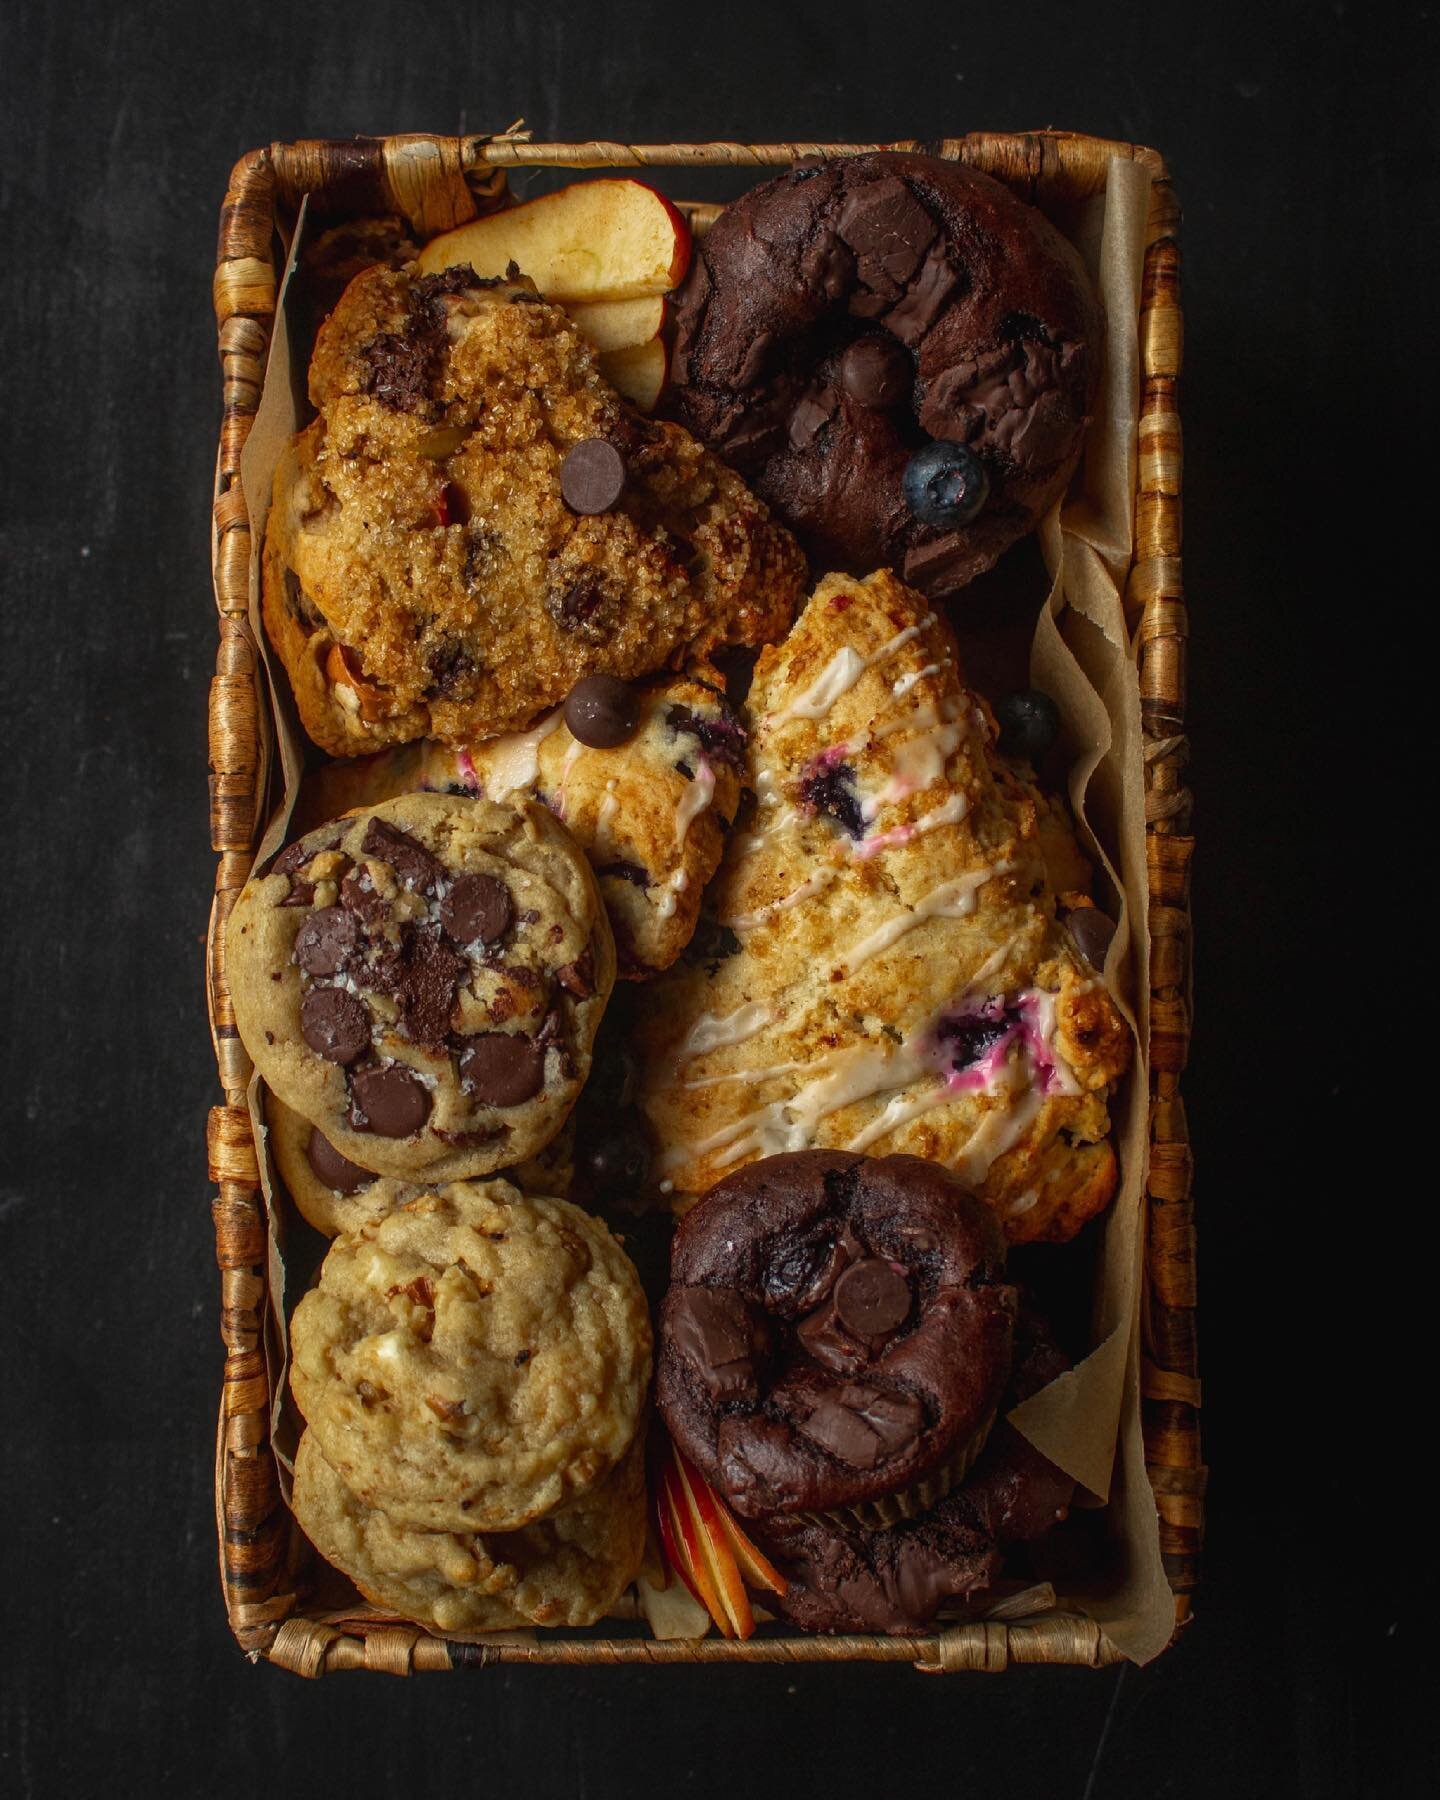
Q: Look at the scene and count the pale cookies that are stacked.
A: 2